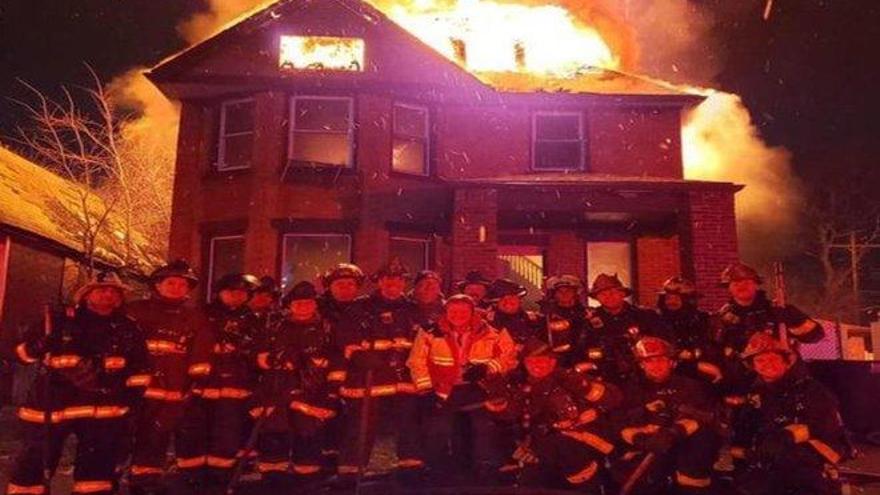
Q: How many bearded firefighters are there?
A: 0